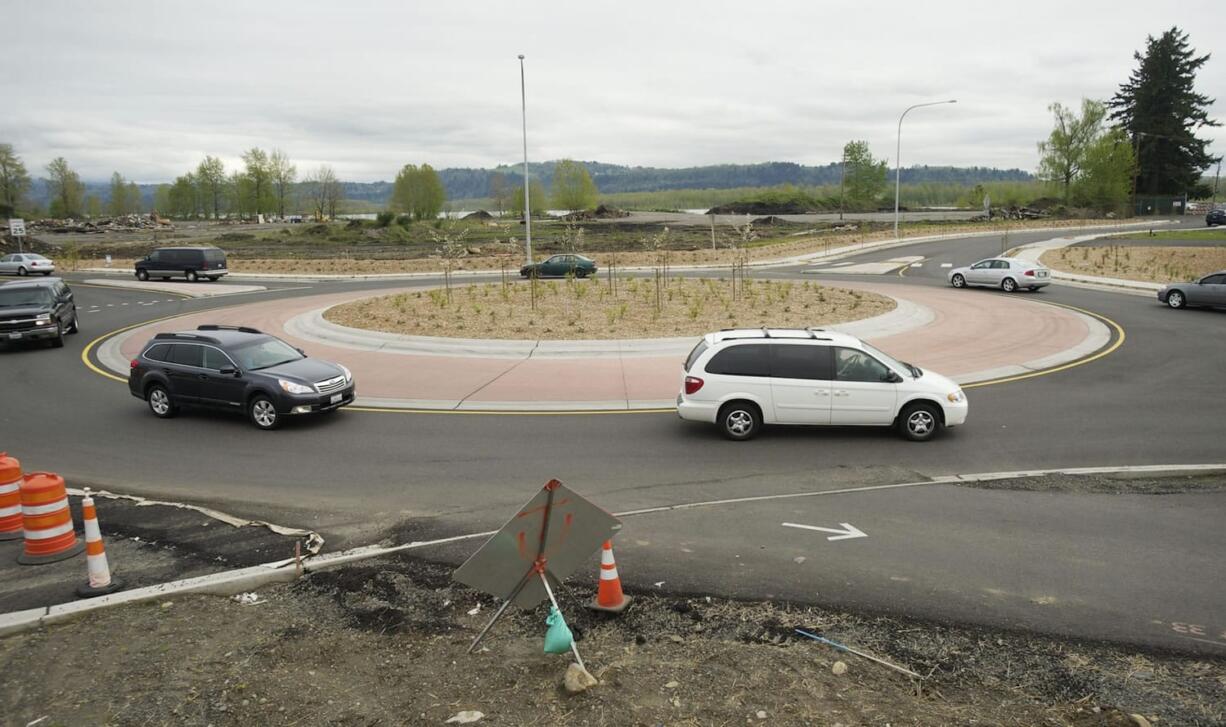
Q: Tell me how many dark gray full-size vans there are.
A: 1